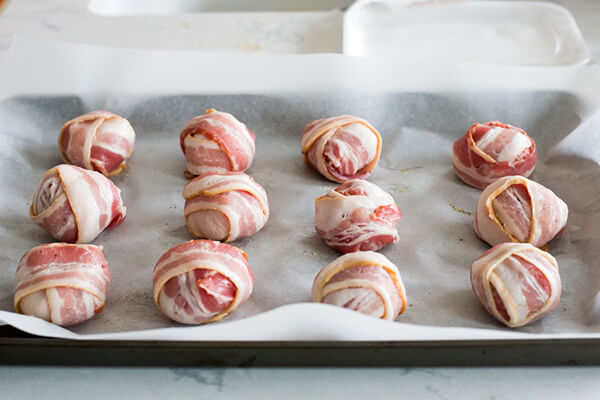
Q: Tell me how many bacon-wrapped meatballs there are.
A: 12